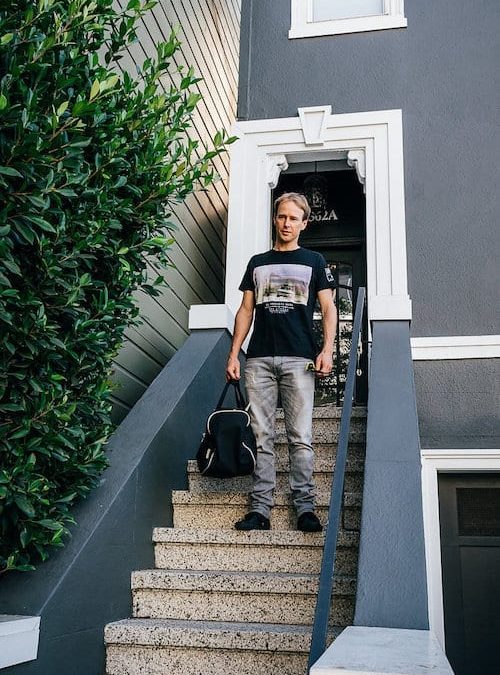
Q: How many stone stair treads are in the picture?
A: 7